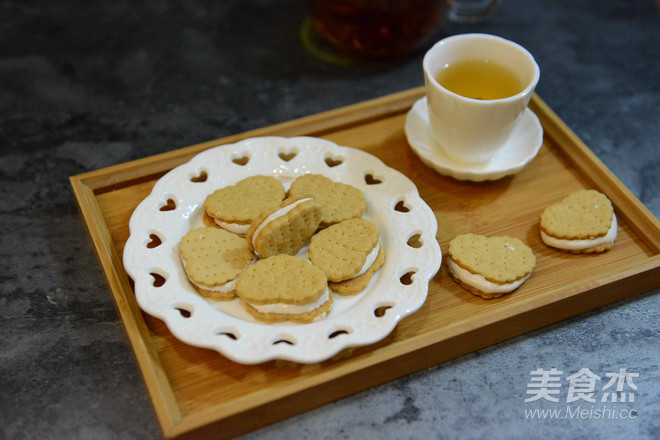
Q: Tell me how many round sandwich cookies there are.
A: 8